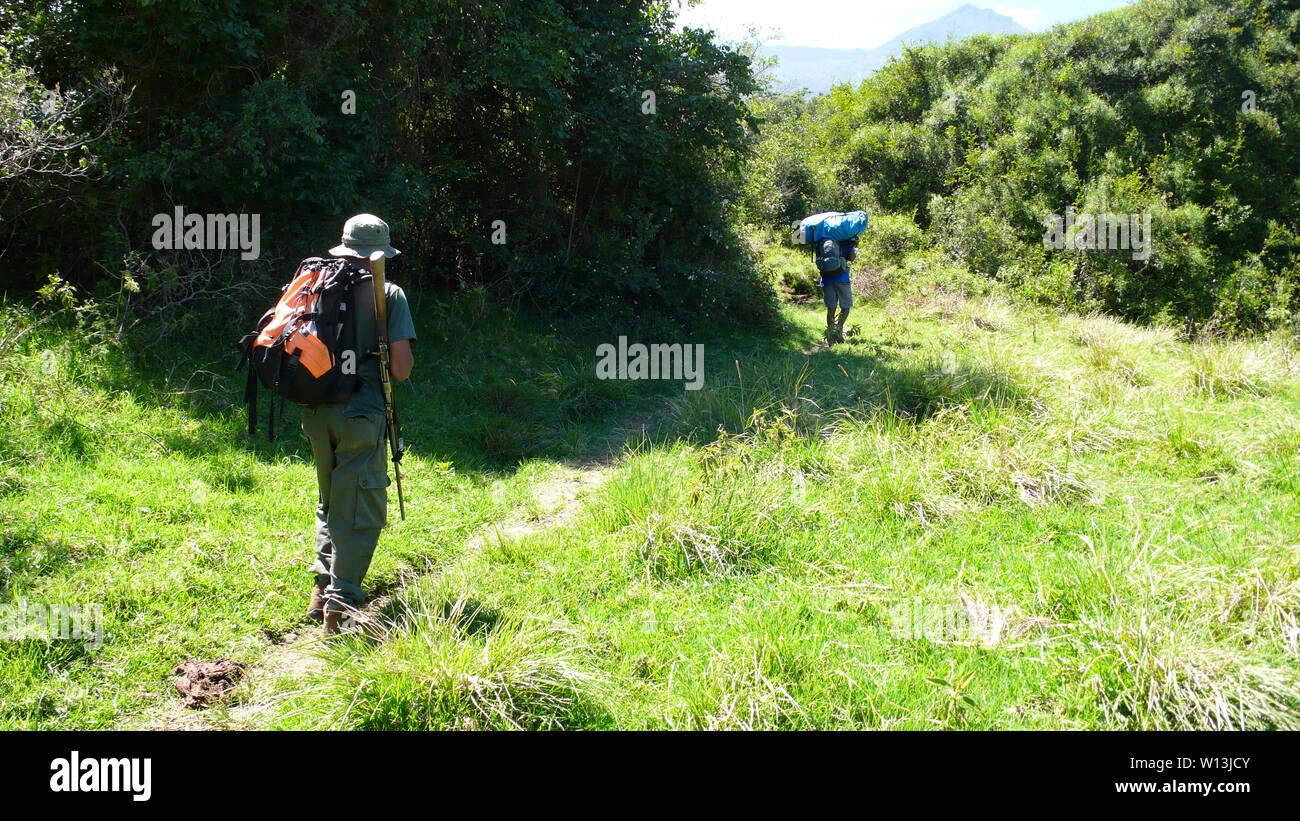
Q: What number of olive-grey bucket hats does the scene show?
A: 1